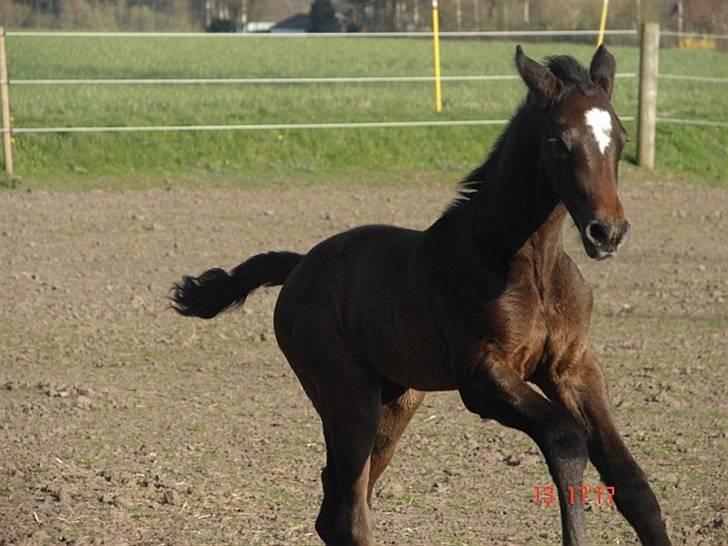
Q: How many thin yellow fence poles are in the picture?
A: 2